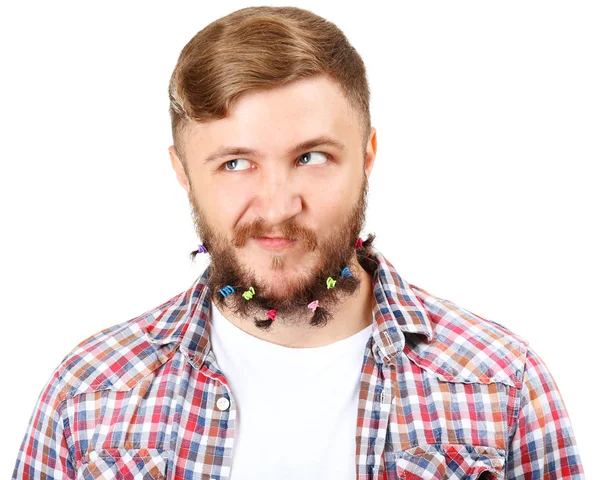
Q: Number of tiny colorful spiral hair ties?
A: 8